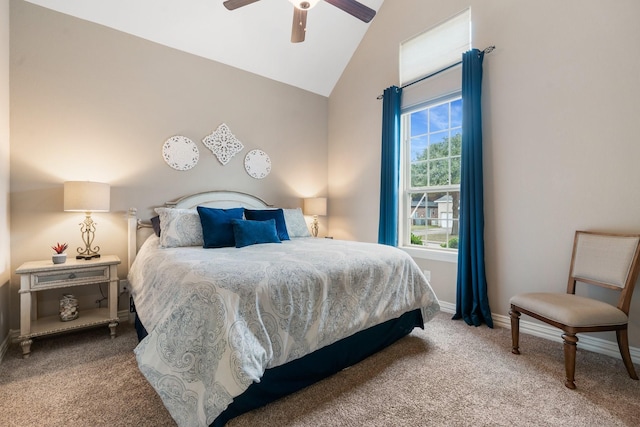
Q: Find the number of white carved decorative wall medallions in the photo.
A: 3